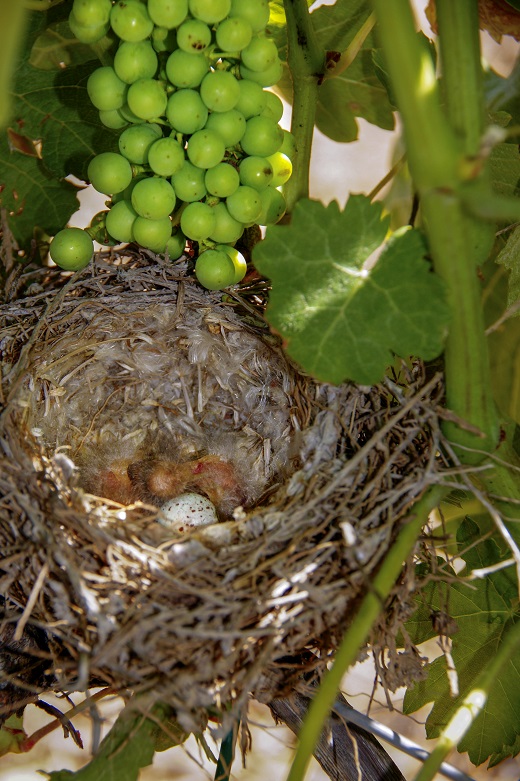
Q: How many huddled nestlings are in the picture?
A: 3